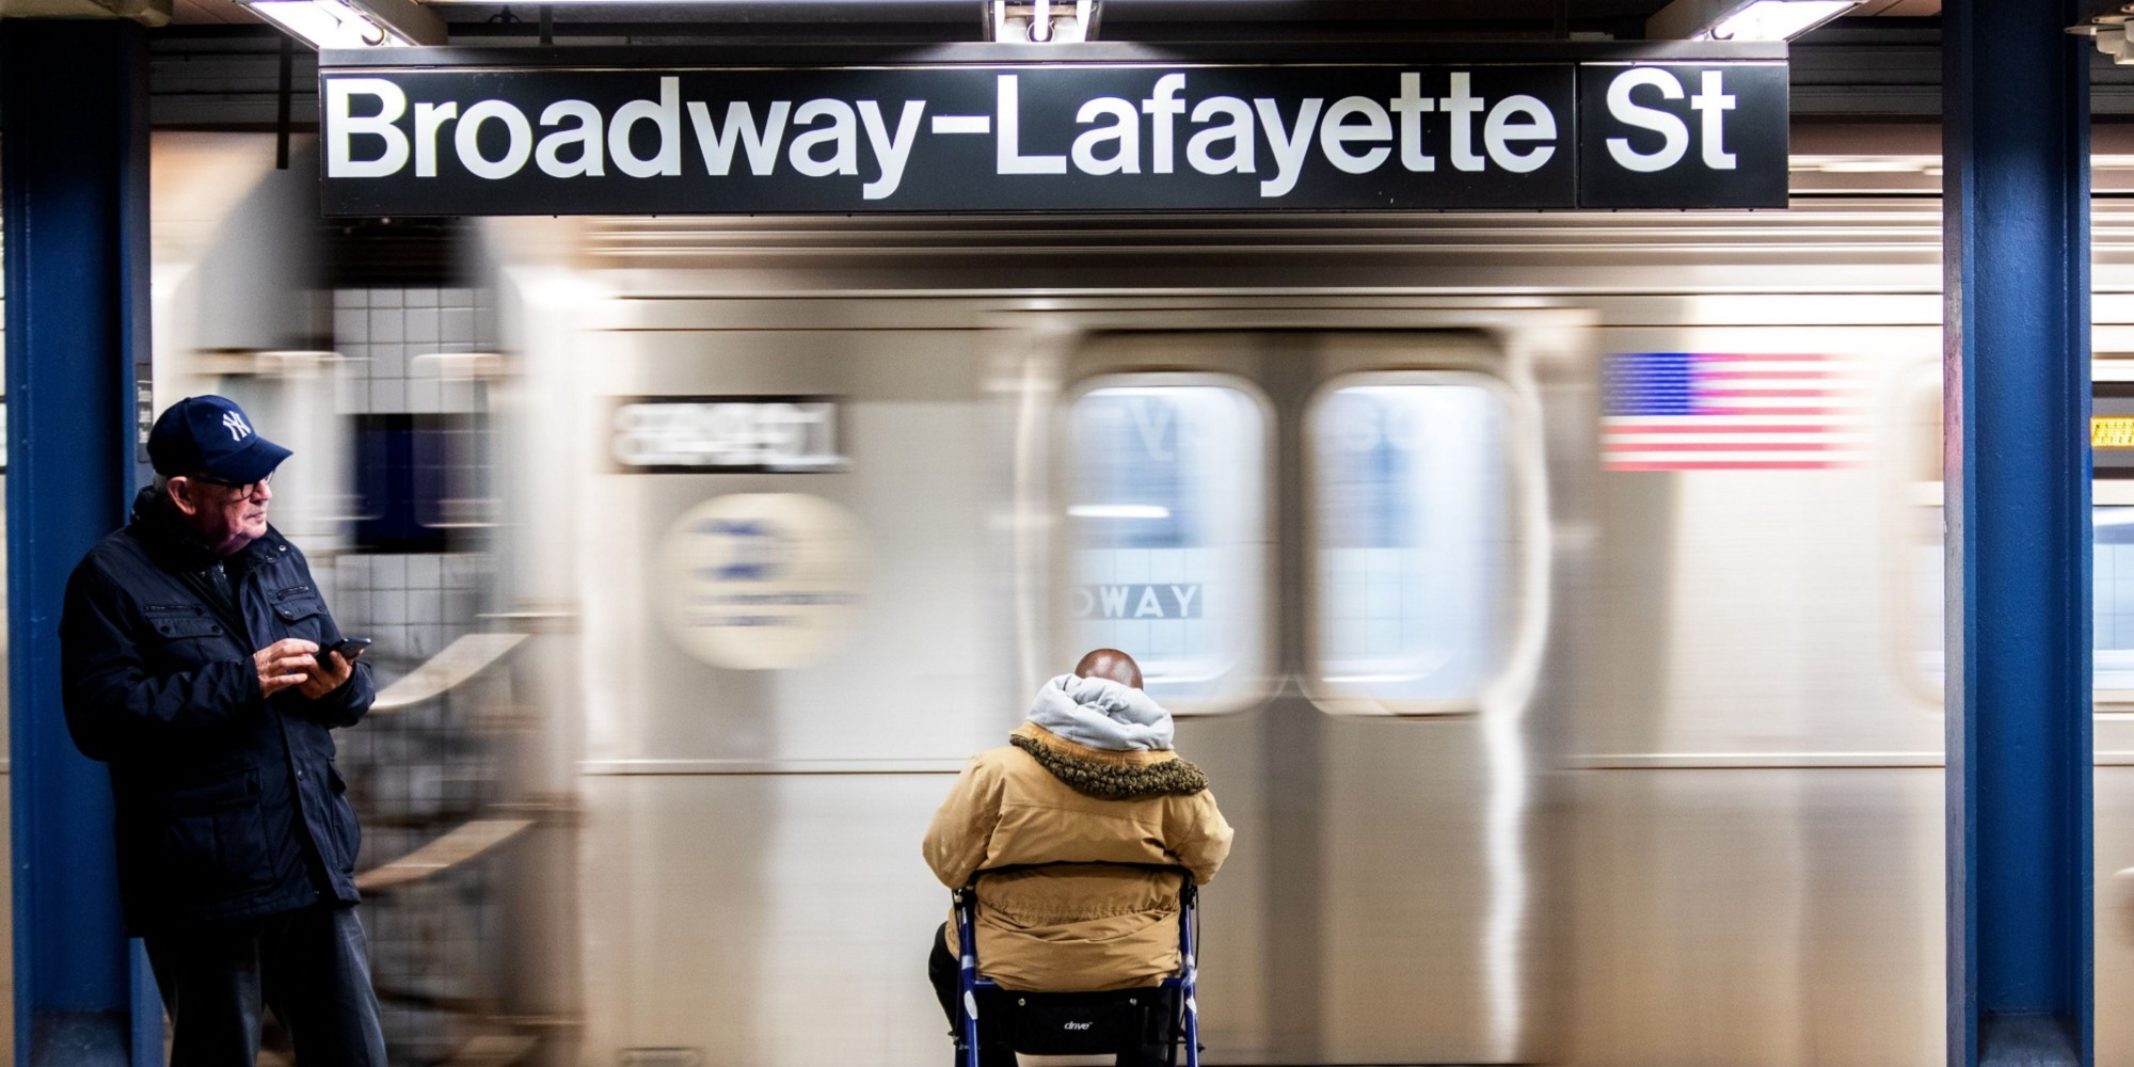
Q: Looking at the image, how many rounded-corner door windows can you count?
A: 2